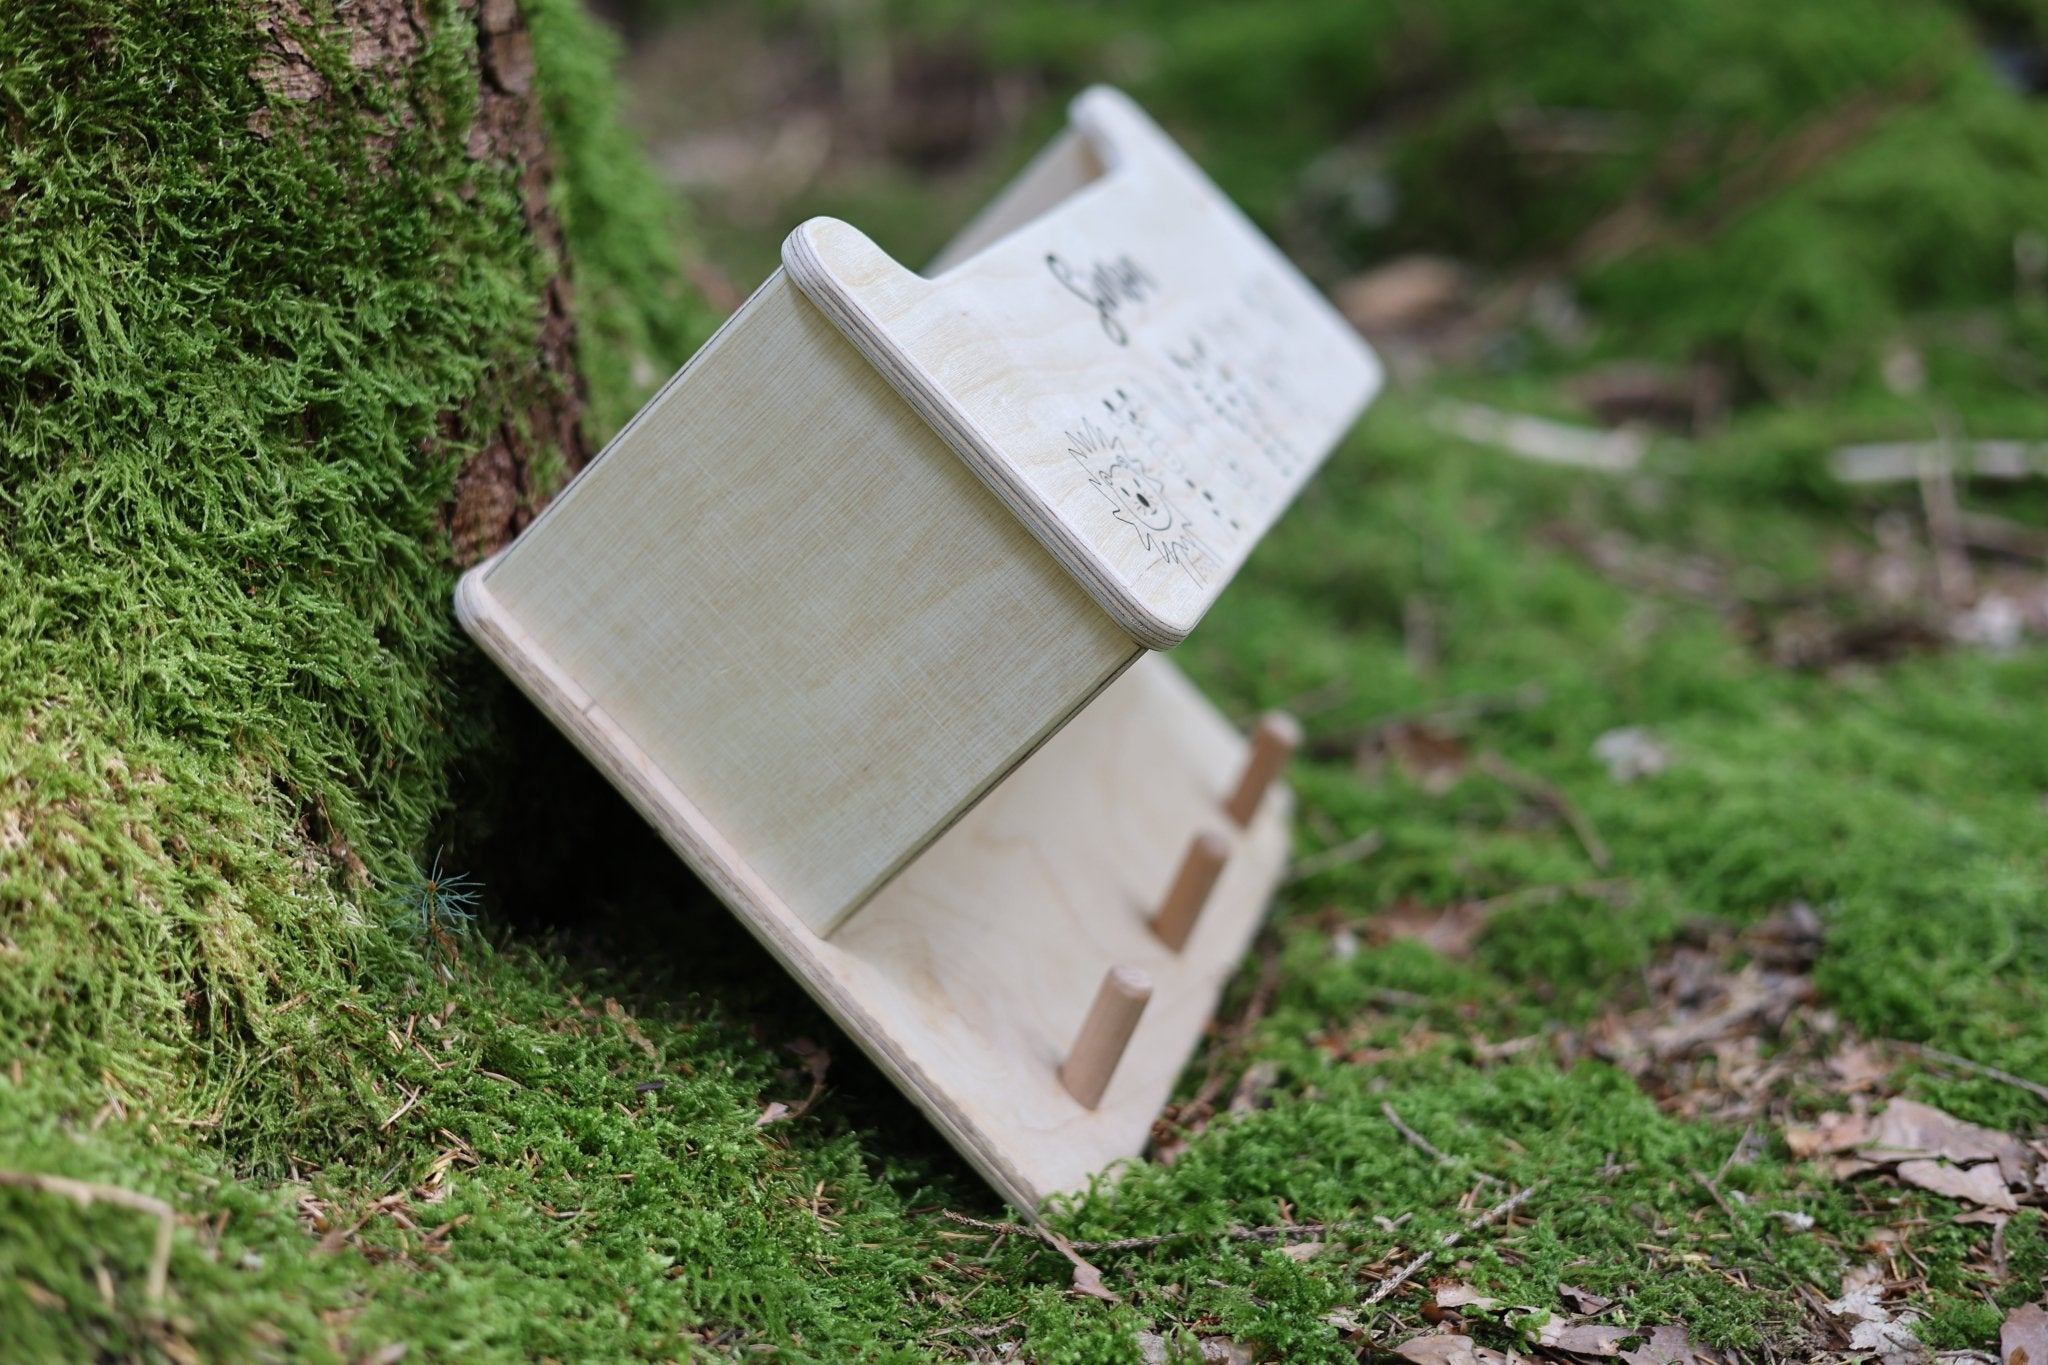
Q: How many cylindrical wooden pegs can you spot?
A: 3